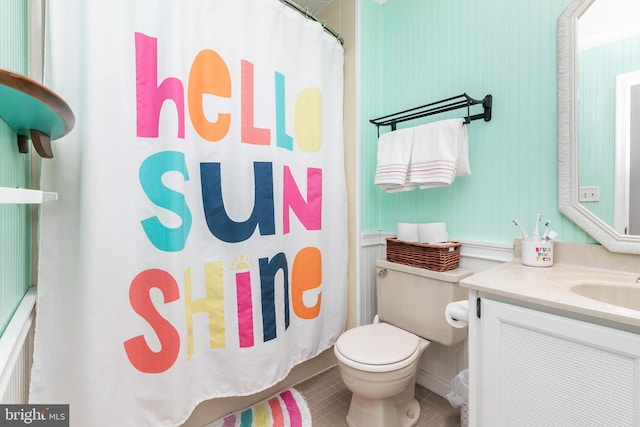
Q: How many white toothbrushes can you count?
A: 3